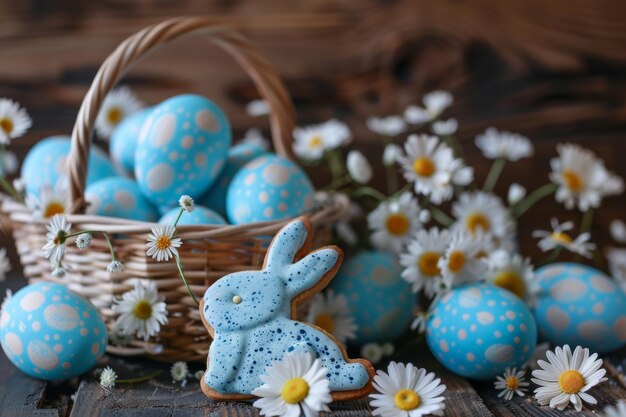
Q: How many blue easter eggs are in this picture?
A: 11